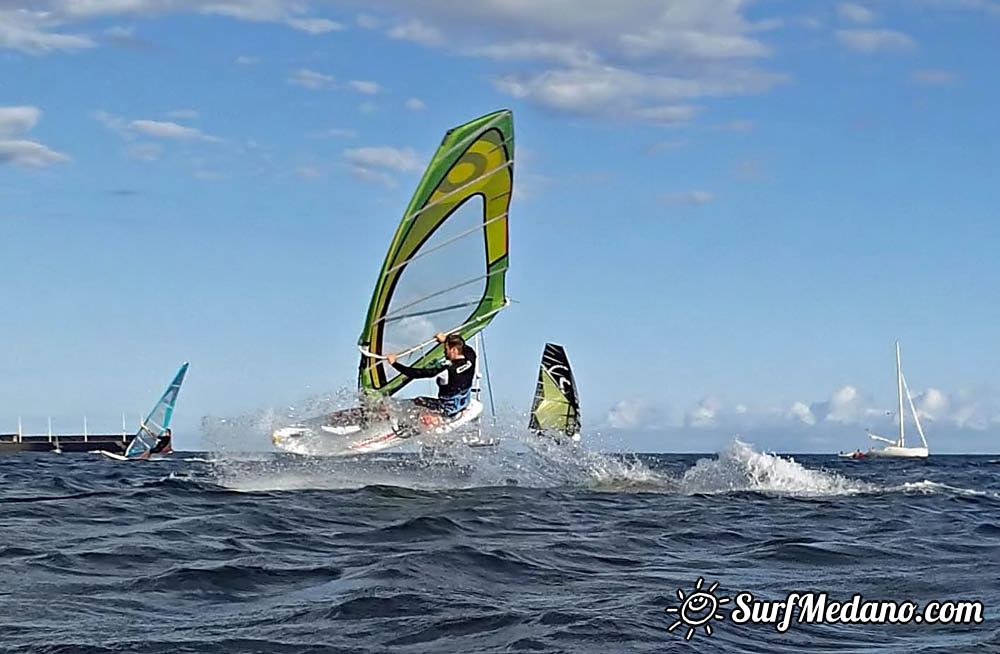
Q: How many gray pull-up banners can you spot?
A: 0